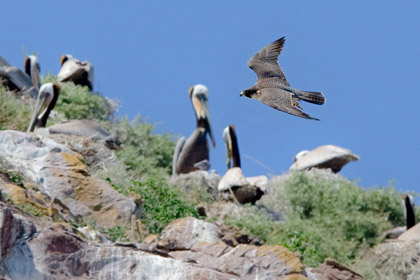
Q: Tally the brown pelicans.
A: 7